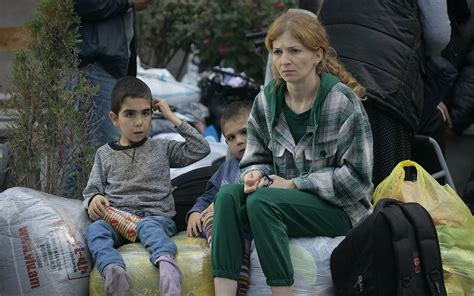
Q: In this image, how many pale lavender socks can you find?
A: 2